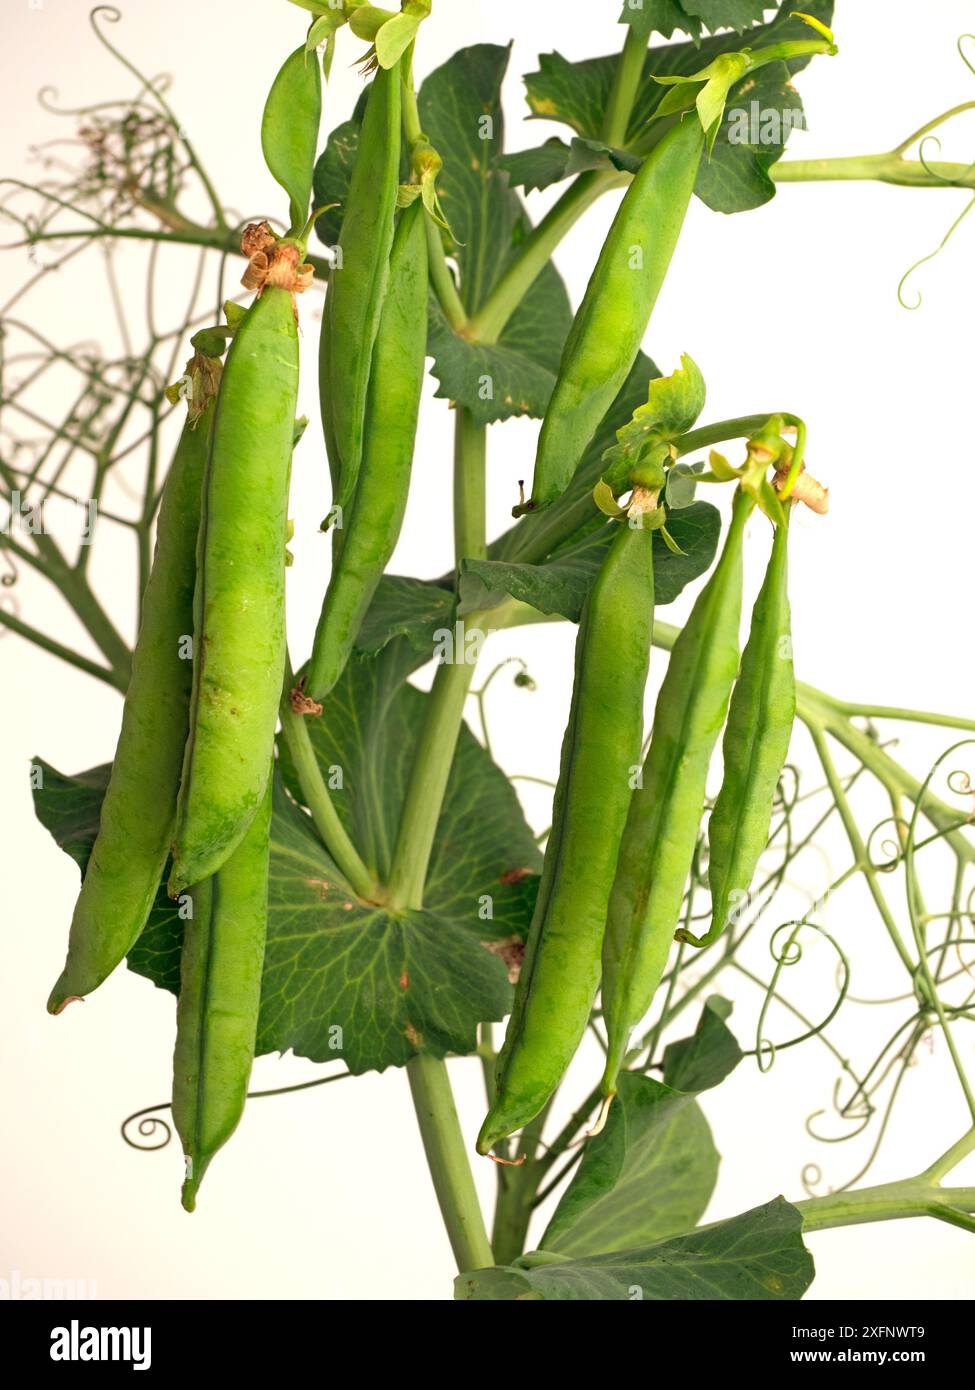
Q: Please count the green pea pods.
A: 10